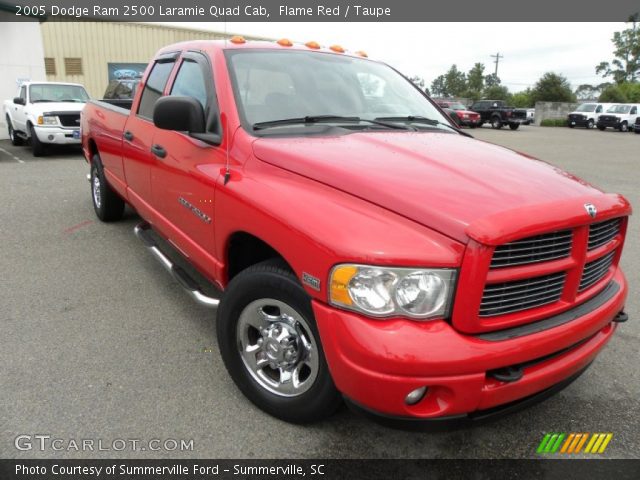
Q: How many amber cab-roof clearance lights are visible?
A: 5